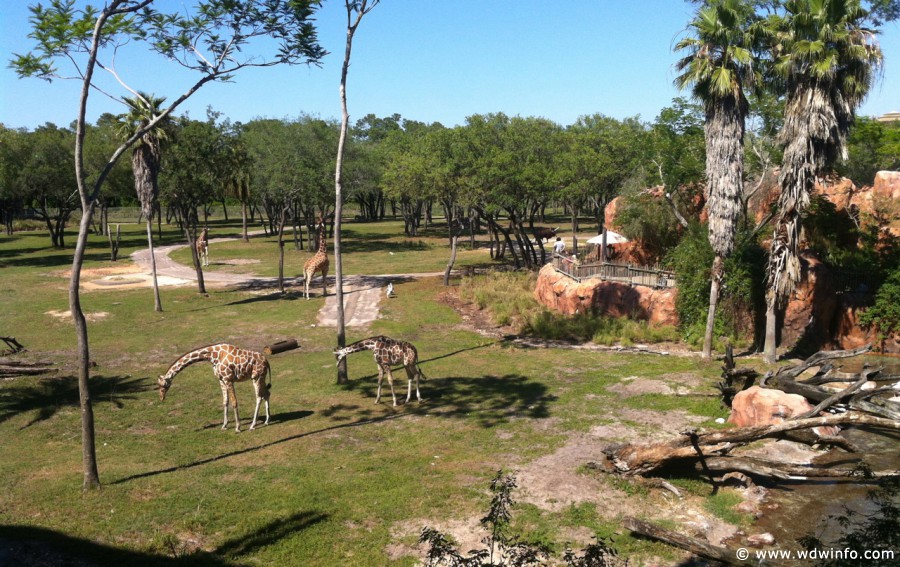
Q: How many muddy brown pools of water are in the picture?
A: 1